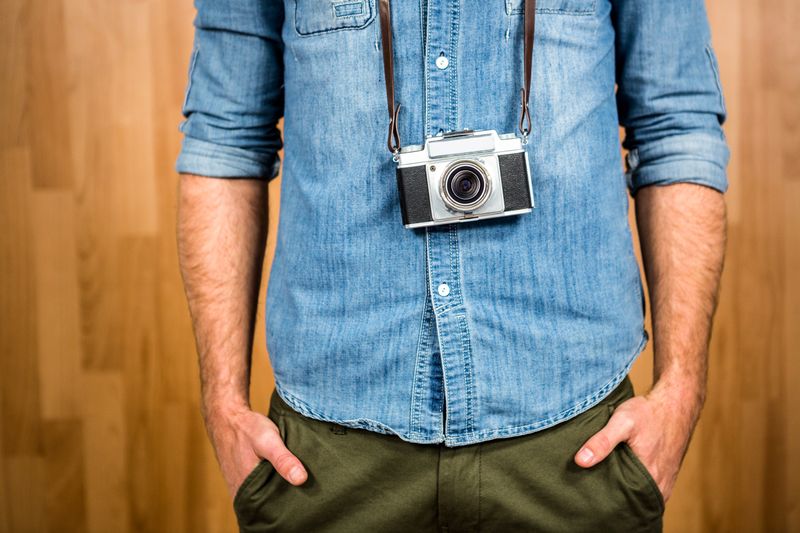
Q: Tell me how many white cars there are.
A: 0